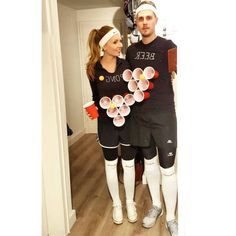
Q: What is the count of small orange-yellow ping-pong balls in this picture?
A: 3